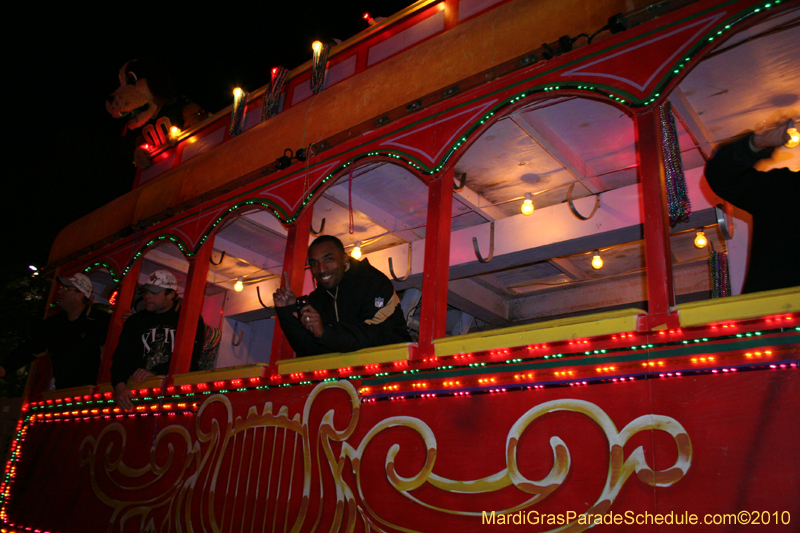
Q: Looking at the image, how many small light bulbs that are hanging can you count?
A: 6